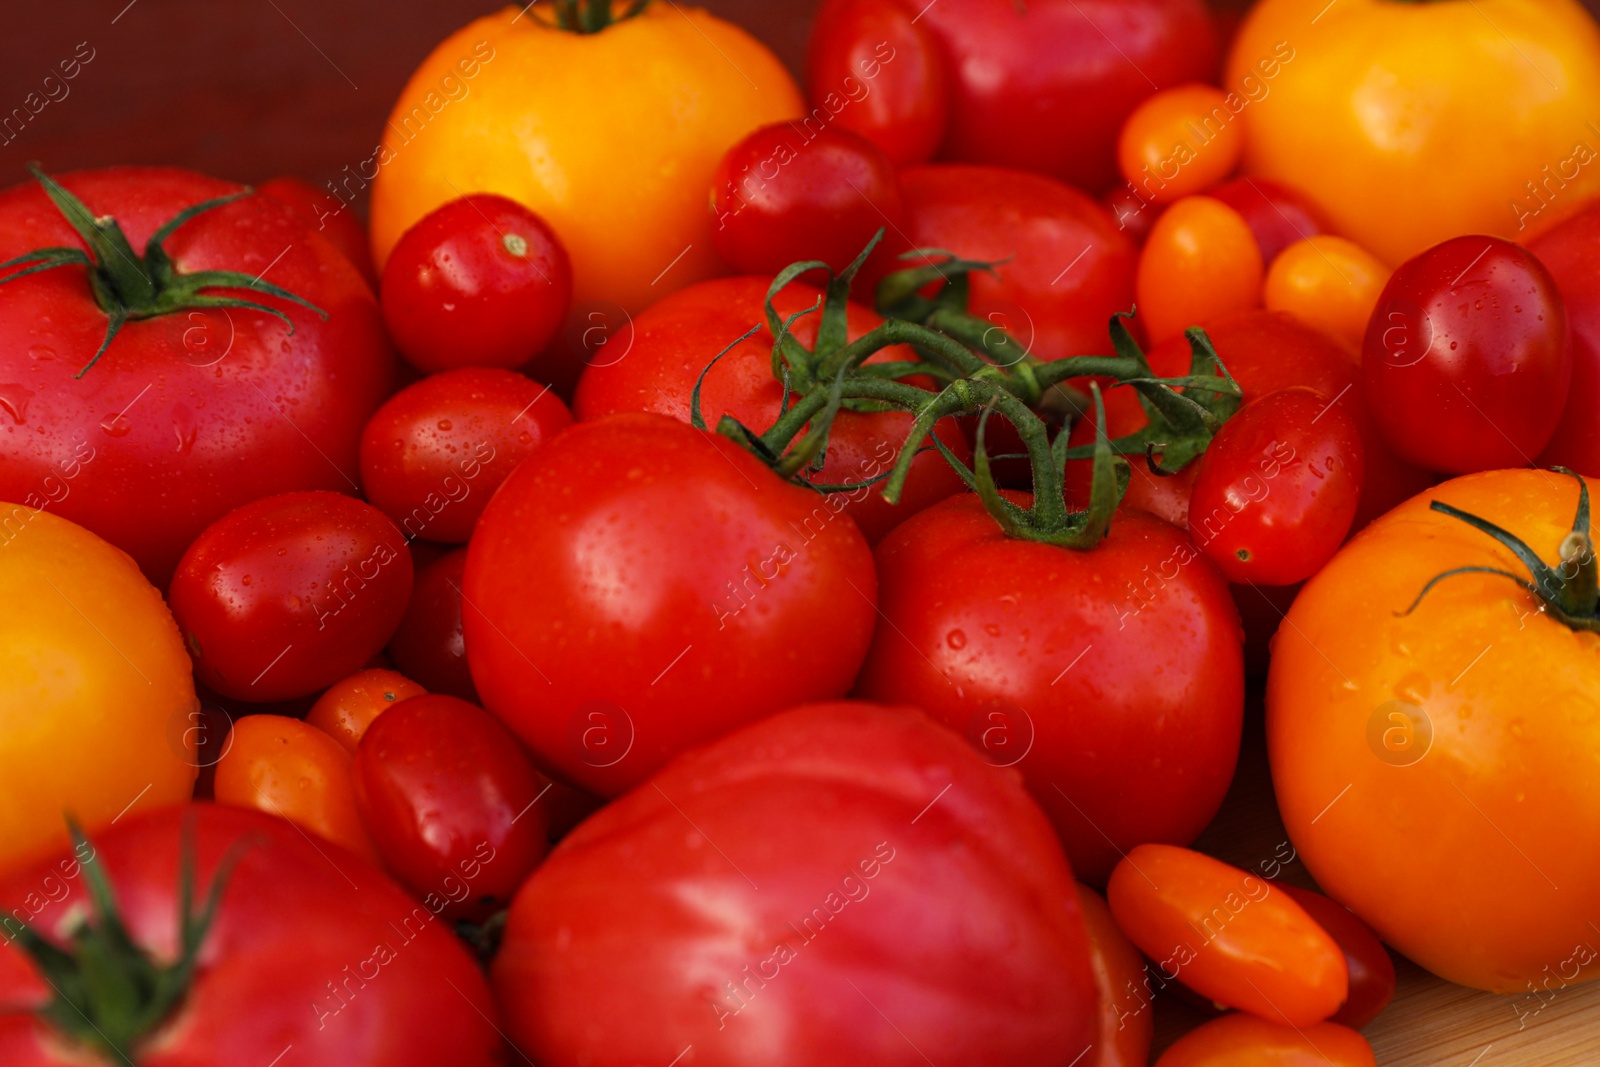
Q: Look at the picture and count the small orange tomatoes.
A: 7